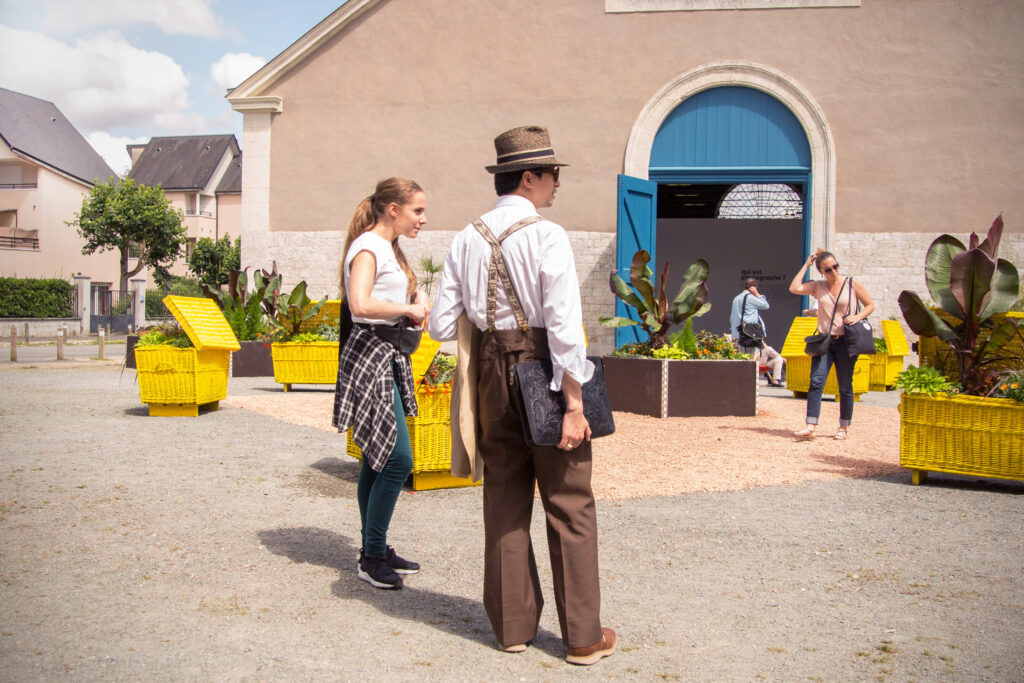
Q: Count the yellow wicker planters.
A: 6